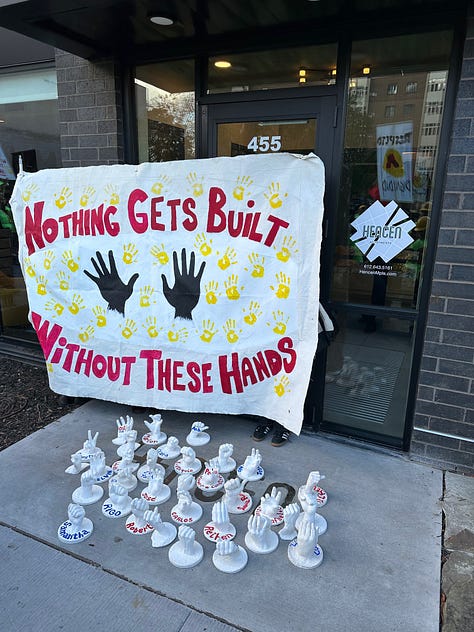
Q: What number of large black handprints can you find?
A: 2